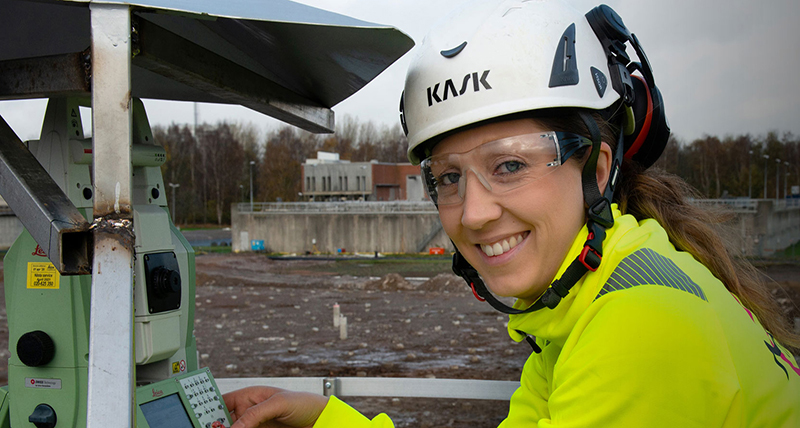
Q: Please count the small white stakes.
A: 2